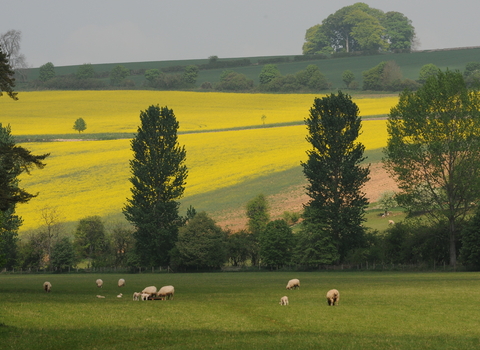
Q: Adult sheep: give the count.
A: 7